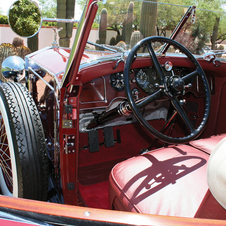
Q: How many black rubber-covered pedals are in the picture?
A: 2